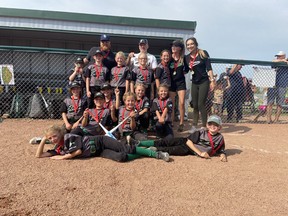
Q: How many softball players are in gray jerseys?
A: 13